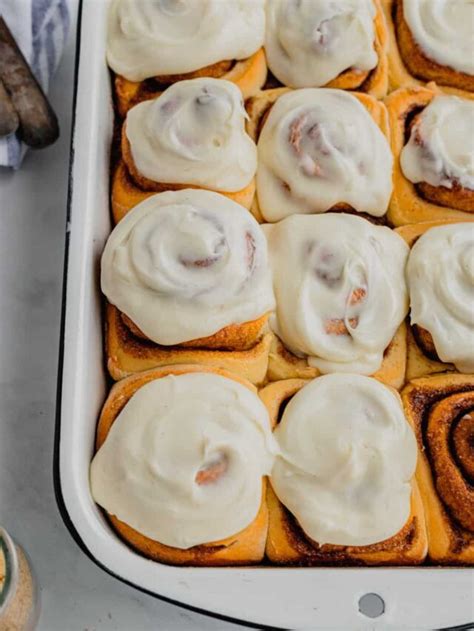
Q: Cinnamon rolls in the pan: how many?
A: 12